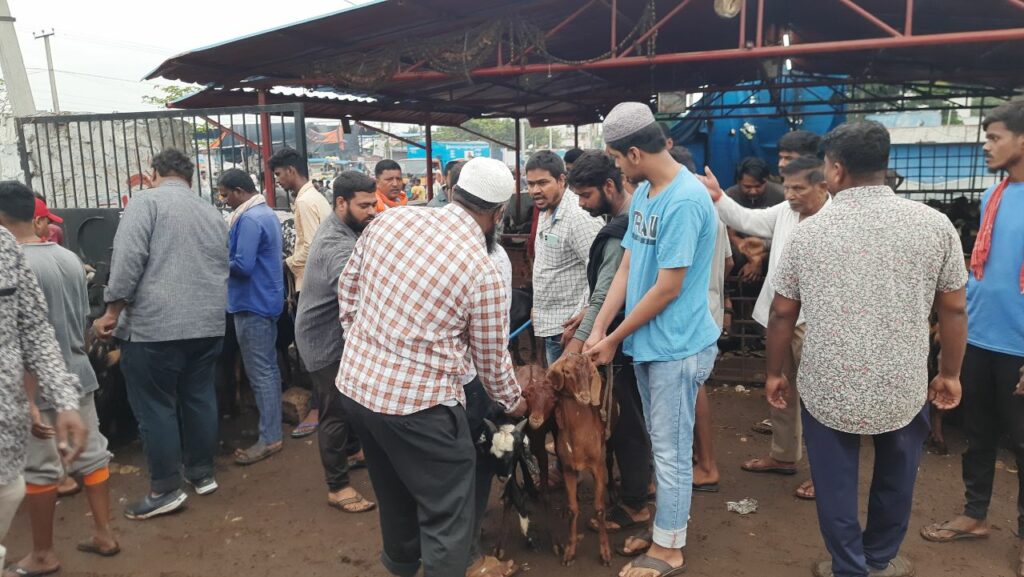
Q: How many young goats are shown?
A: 3